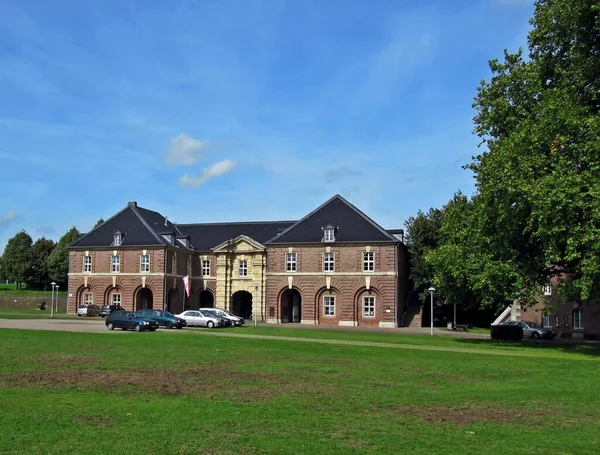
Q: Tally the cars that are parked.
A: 8